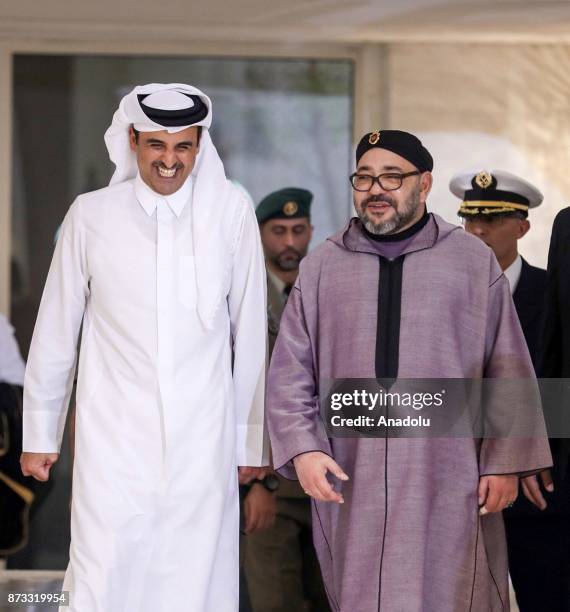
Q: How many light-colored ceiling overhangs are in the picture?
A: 1